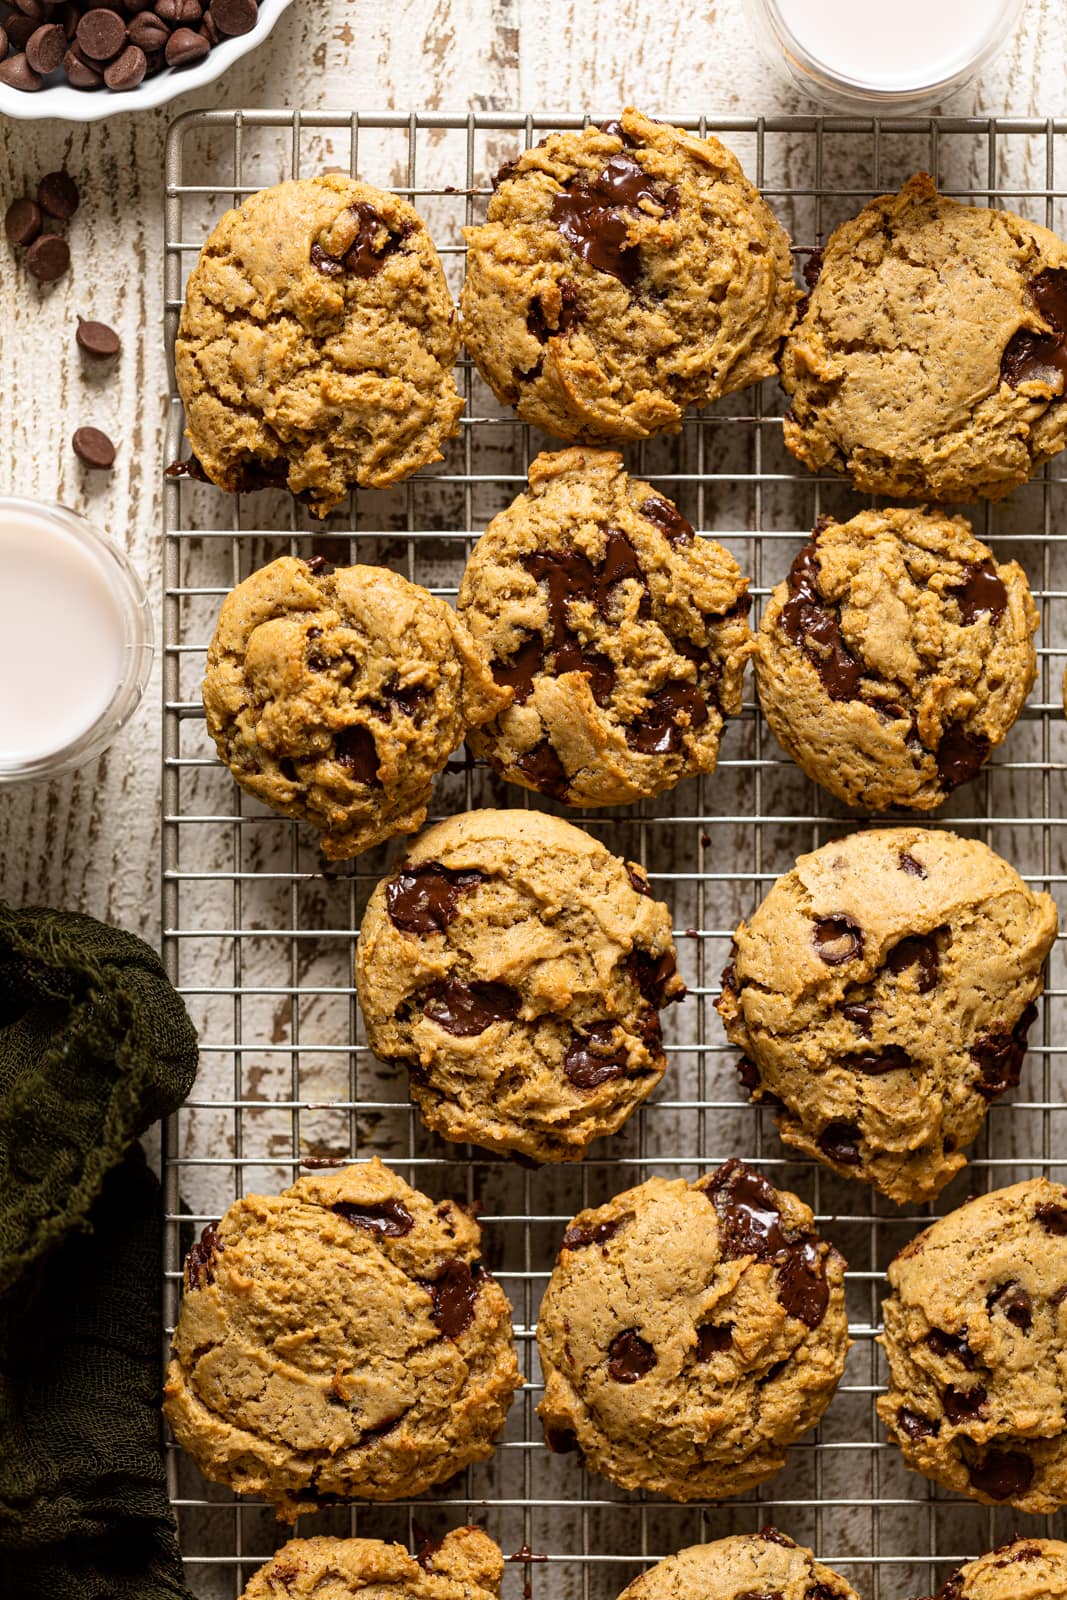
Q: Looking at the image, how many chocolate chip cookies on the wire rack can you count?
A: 14